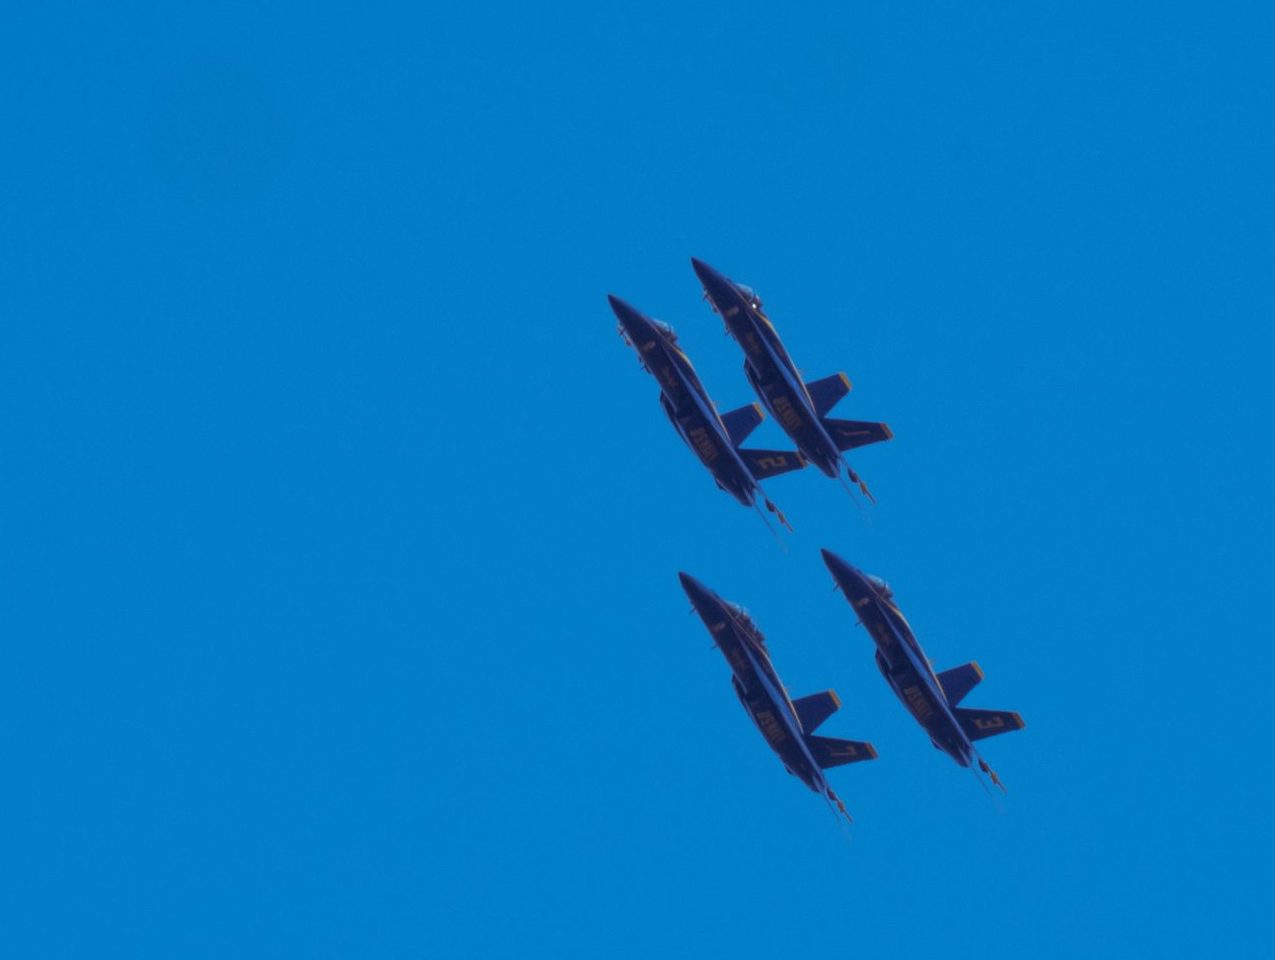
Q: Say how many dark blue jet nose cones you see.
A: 4